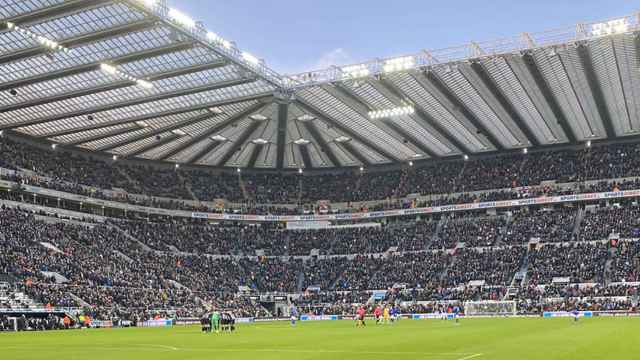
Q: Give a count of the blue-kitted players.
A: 5